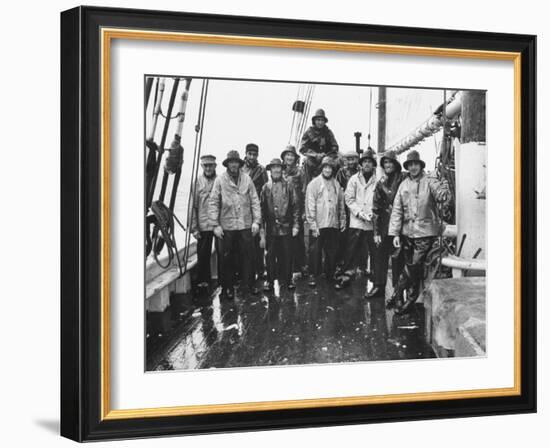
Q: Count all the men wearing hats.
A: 11